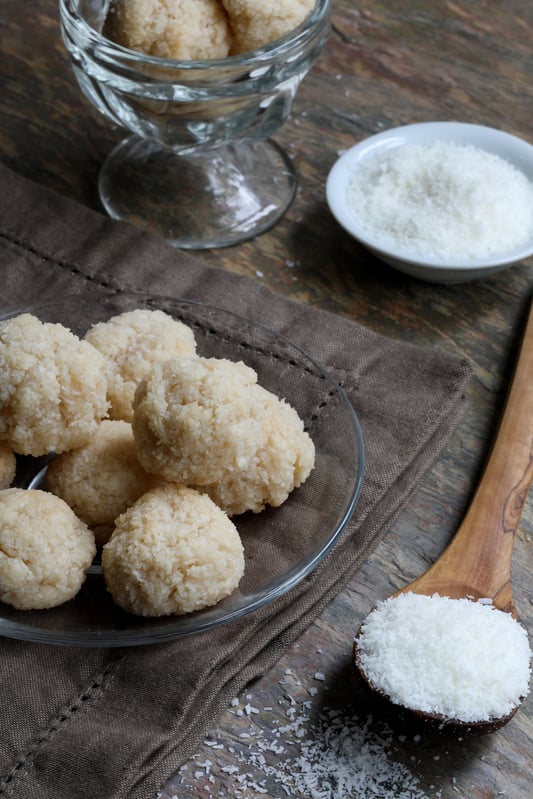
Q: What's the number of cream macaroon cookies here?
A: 10